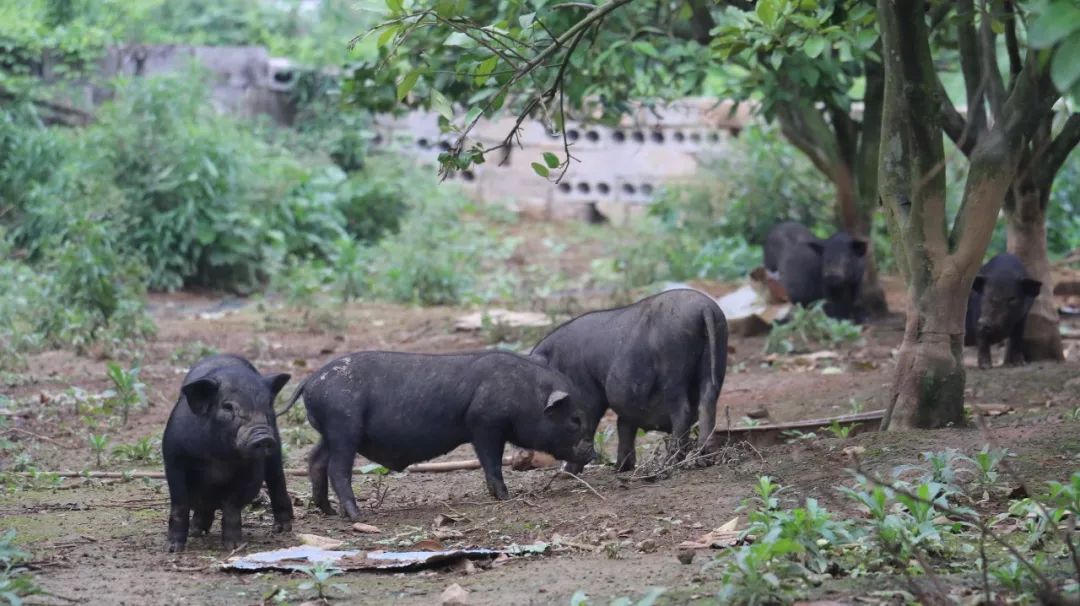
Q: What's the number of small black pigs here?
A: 5